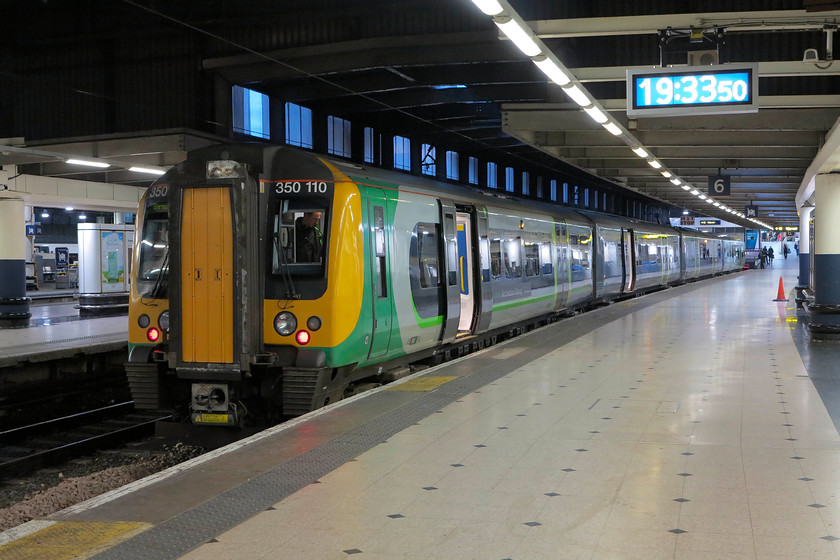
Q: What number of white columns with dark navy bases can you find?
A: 3